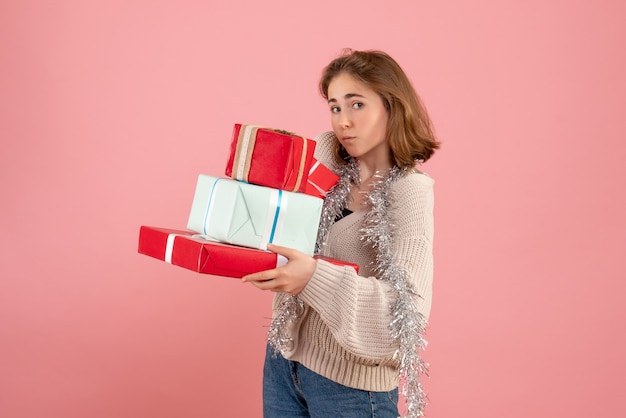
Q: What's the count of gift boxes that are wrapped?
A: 4